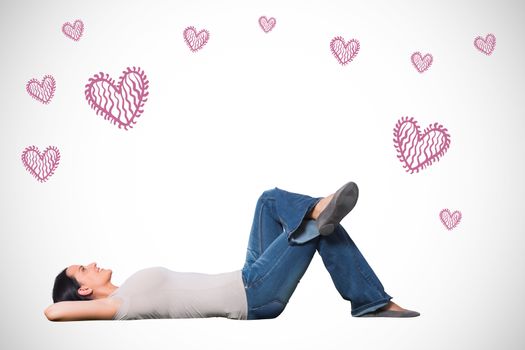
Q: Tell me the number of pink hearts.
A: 11